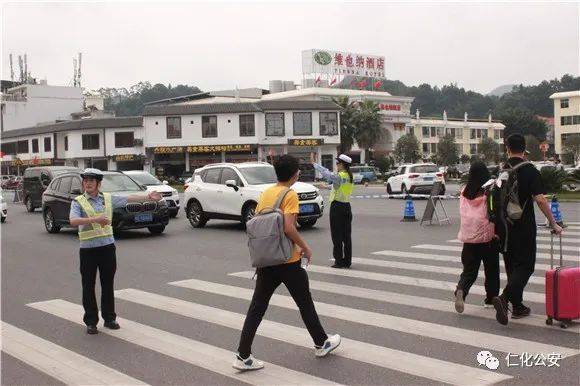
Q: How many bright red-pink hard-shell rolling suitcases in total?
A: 1